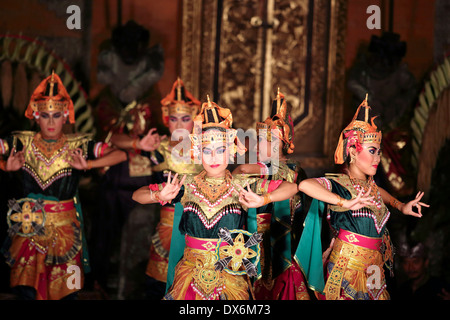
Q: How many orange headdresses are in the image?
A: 5